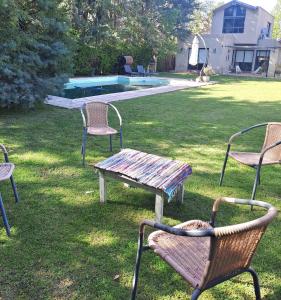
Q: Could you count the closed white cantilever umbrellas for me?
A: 1